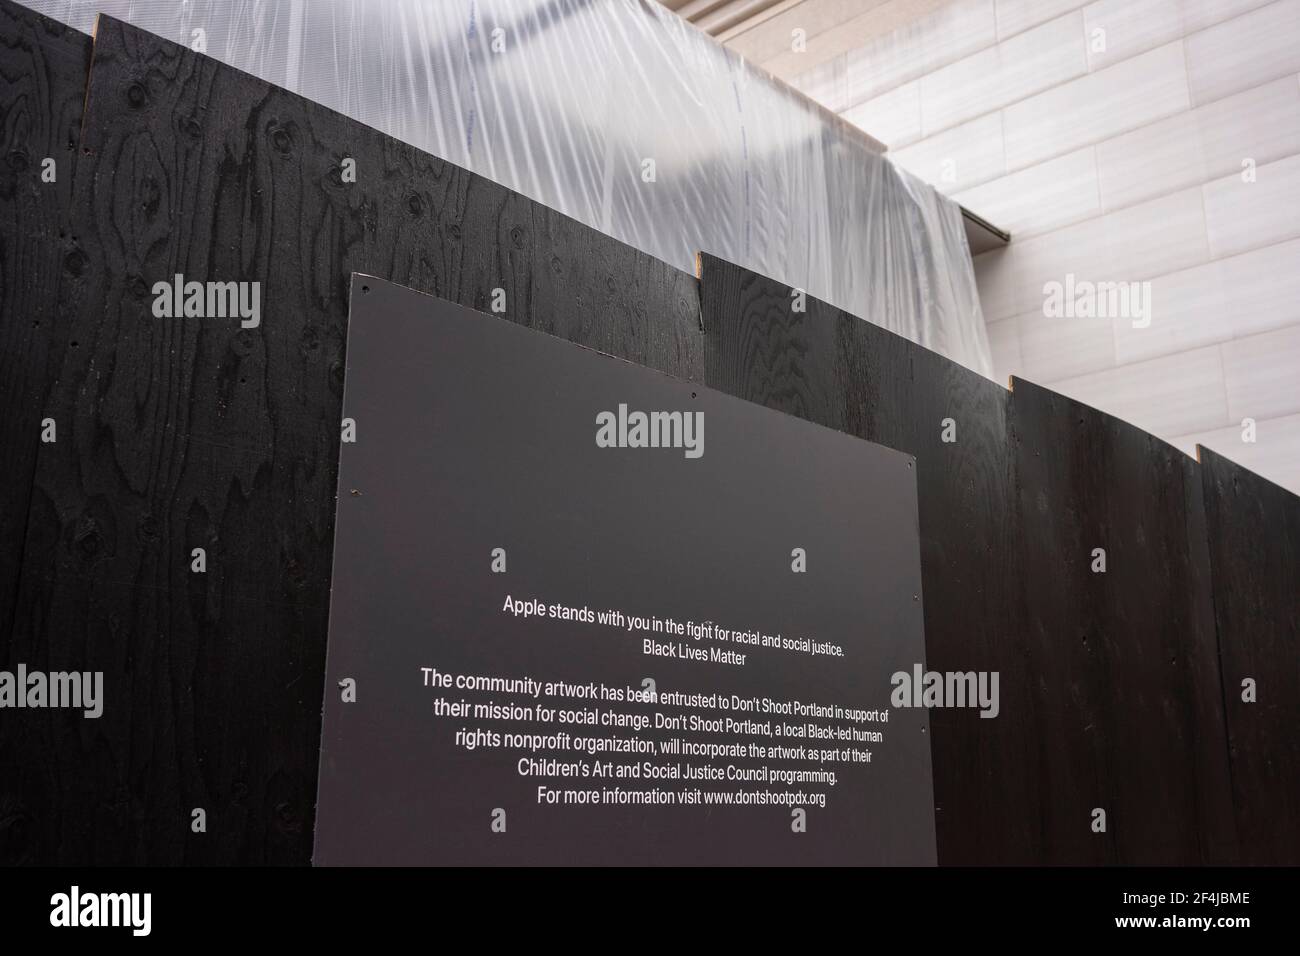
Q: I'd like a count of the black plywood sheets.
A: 5